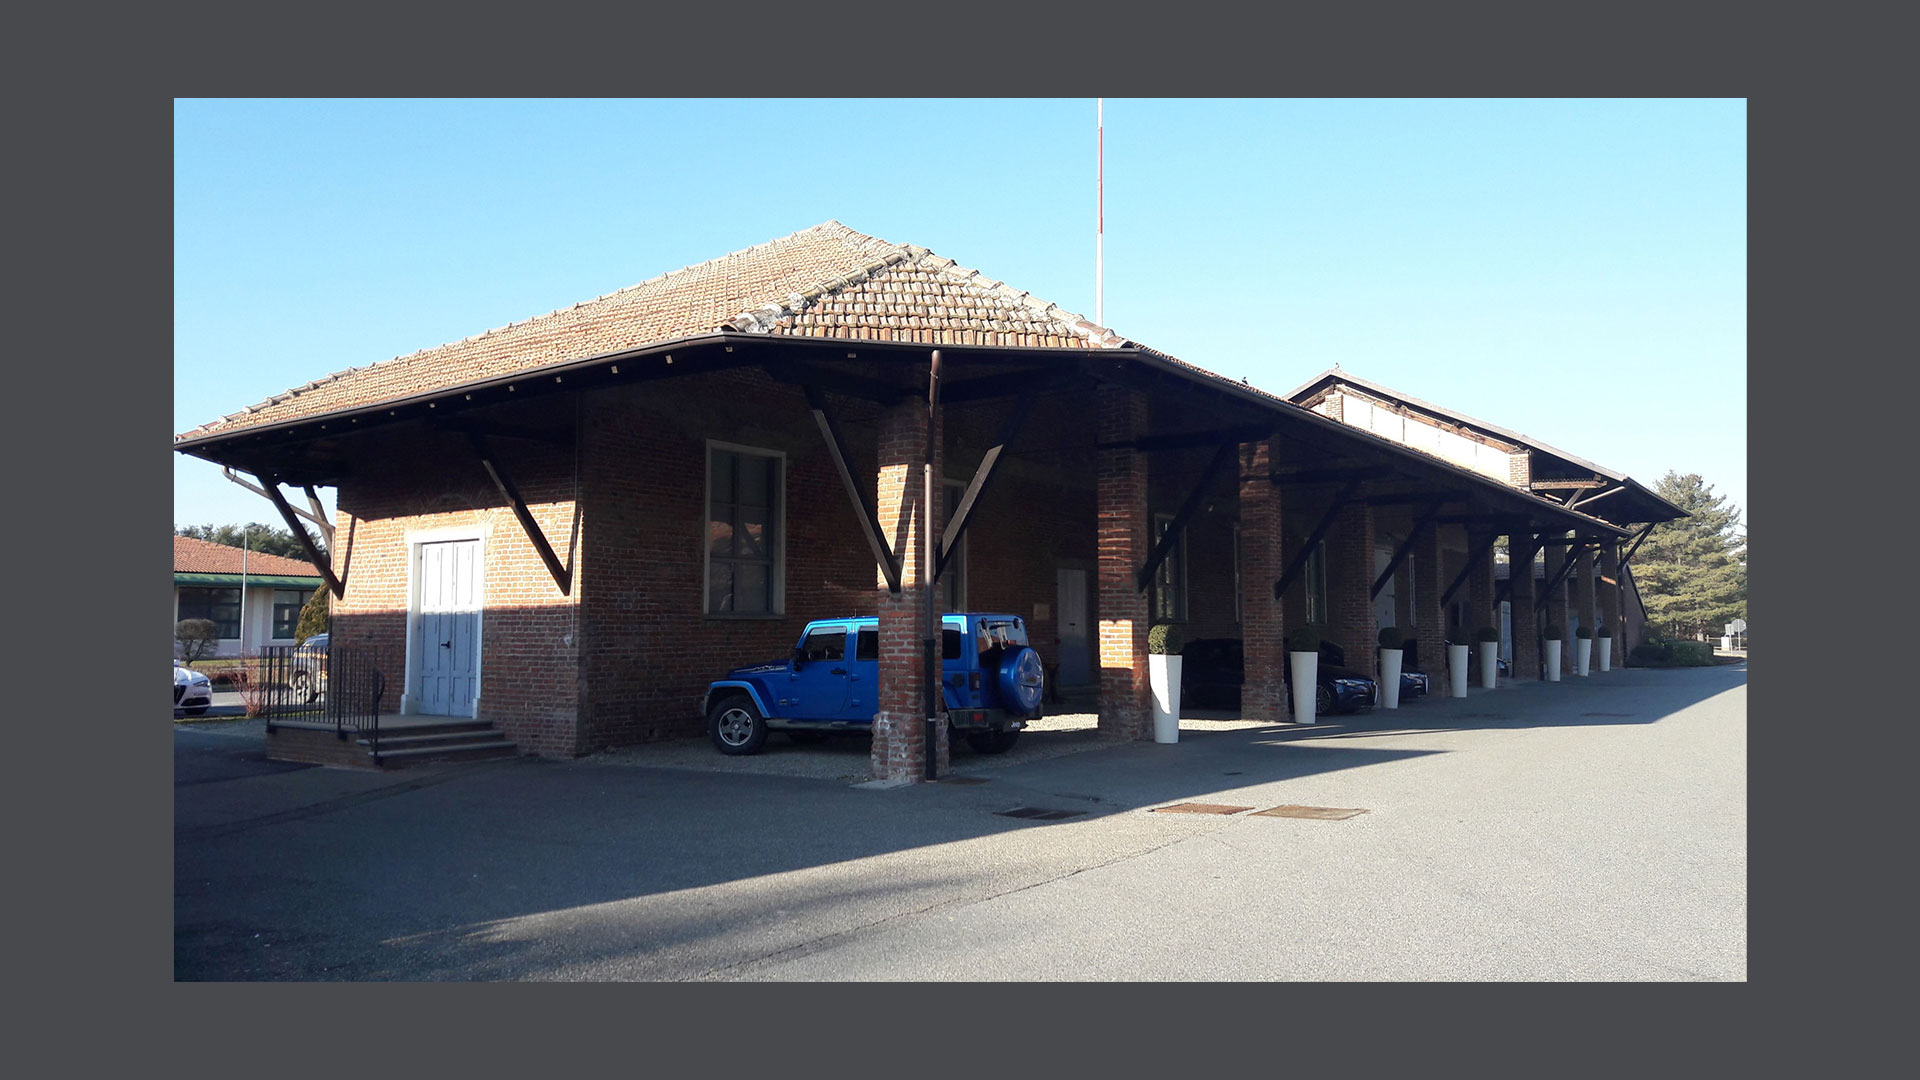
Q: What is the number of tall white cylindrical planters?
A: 8